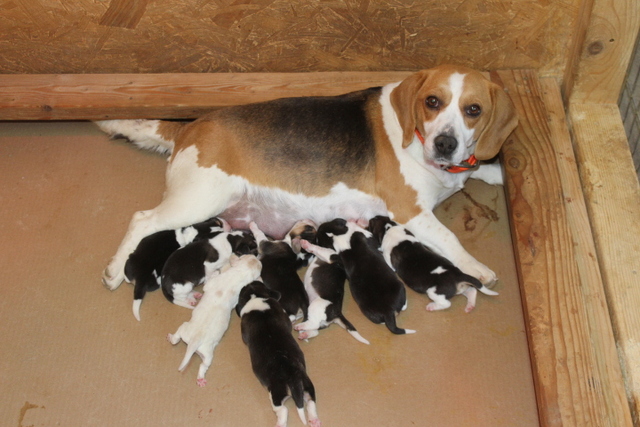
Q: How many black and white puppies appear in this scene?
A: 7